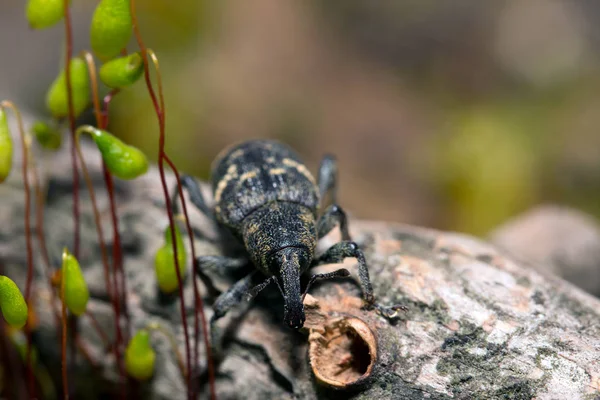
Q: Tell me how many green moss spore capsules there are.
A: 11